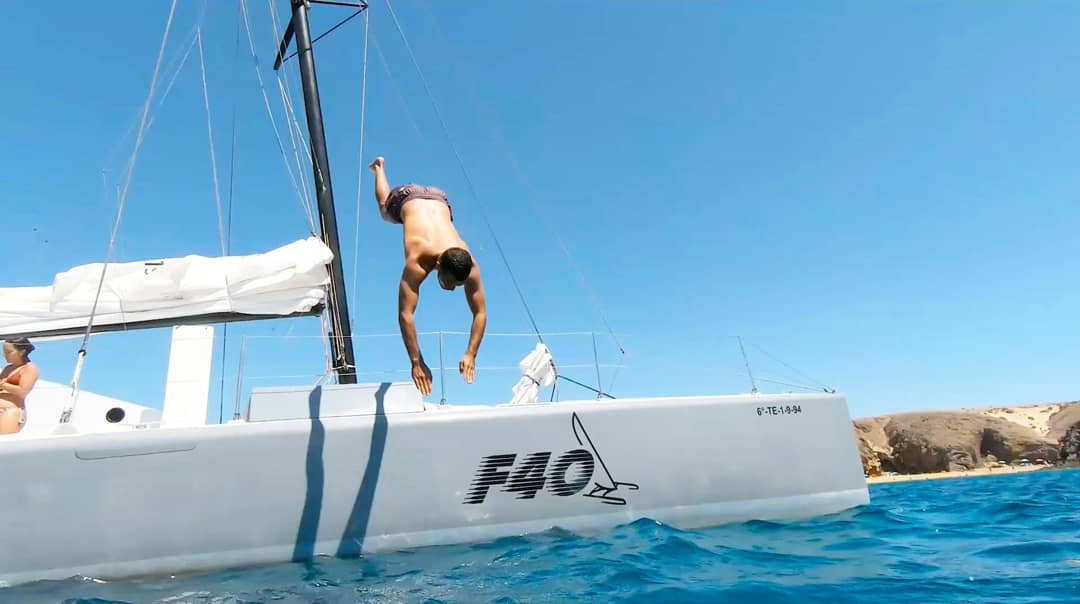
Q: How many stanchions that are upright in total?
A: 4